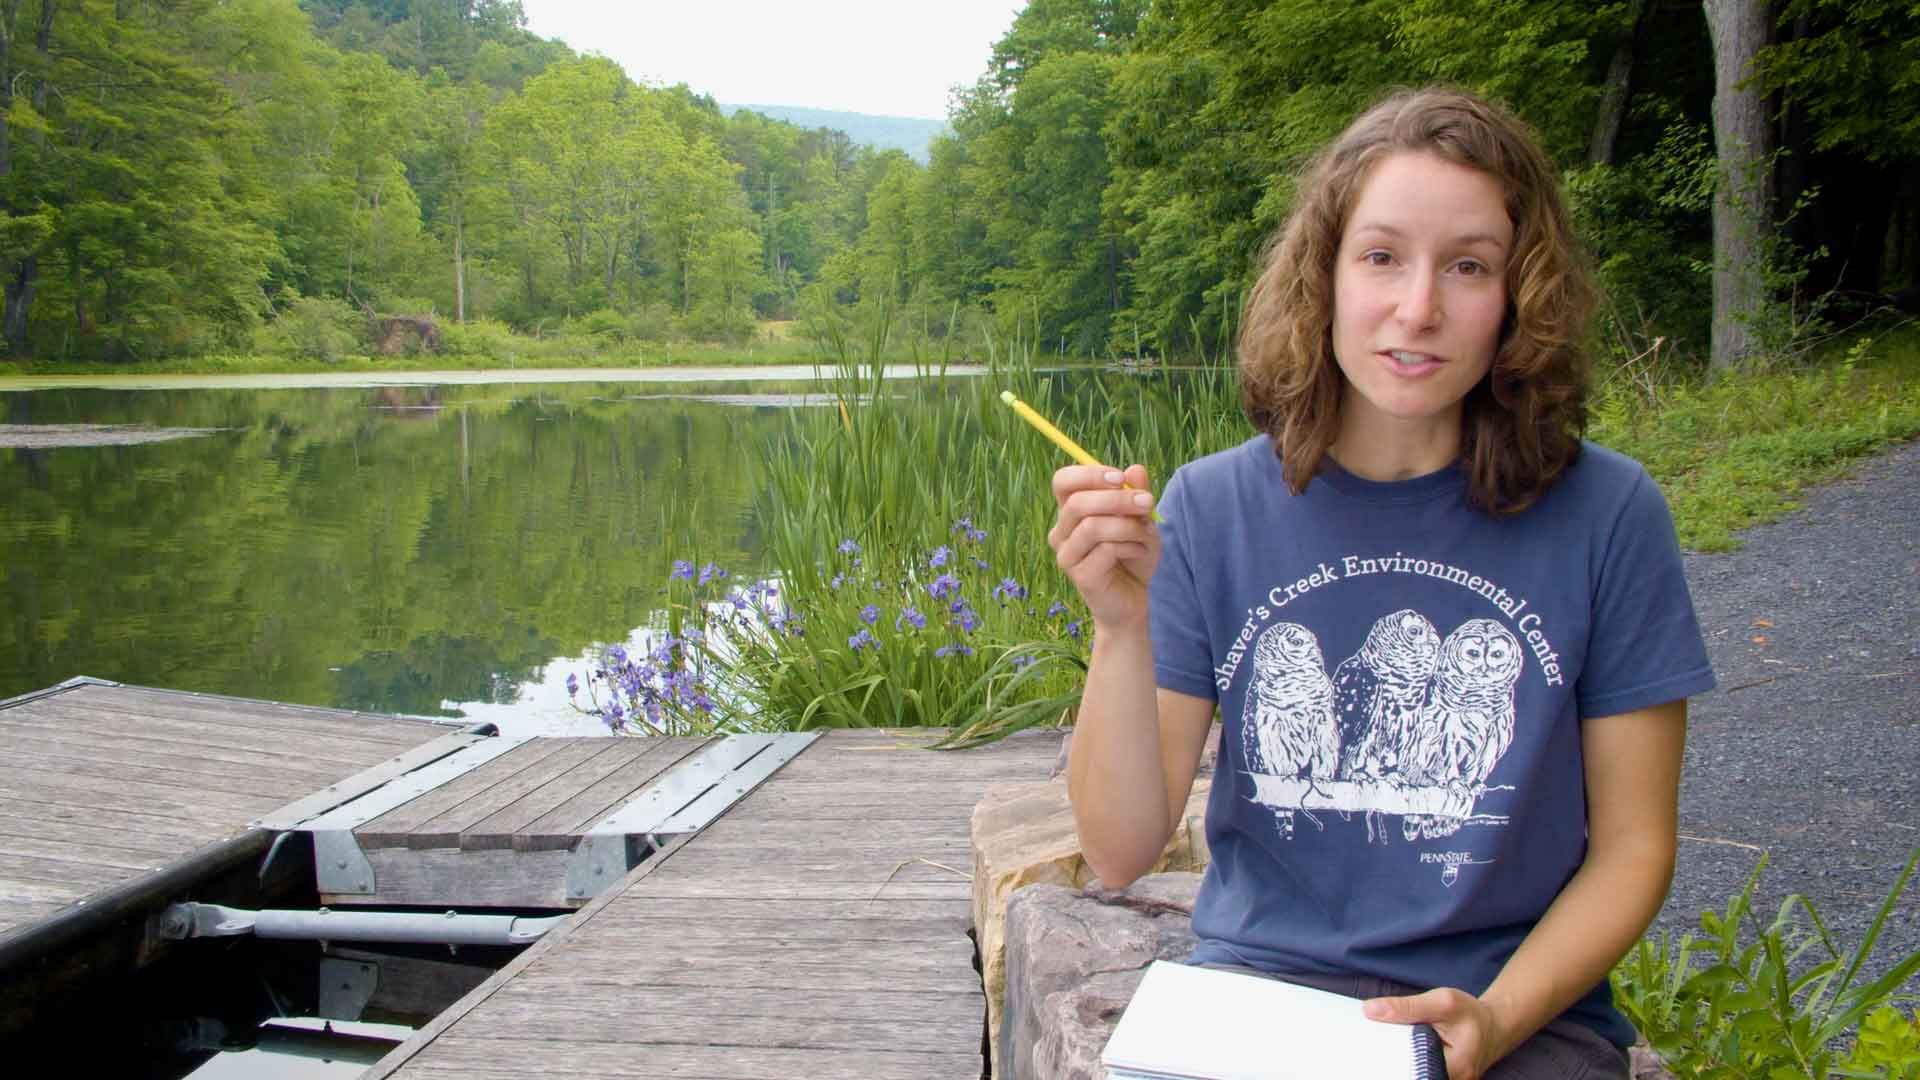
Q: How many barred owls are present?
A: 3